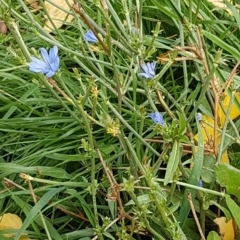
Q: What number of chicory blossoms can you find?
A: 4